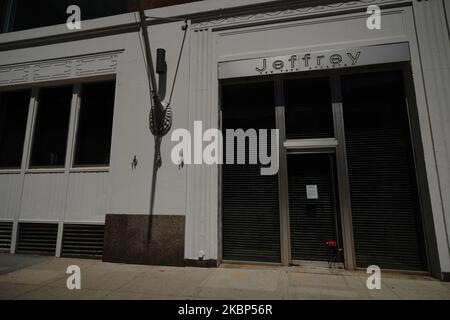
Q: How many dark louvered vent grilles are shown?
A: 3